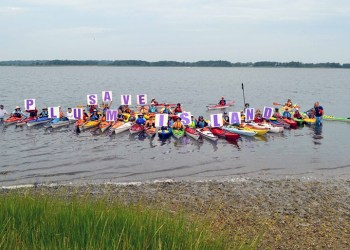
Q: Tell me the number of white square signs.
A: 14